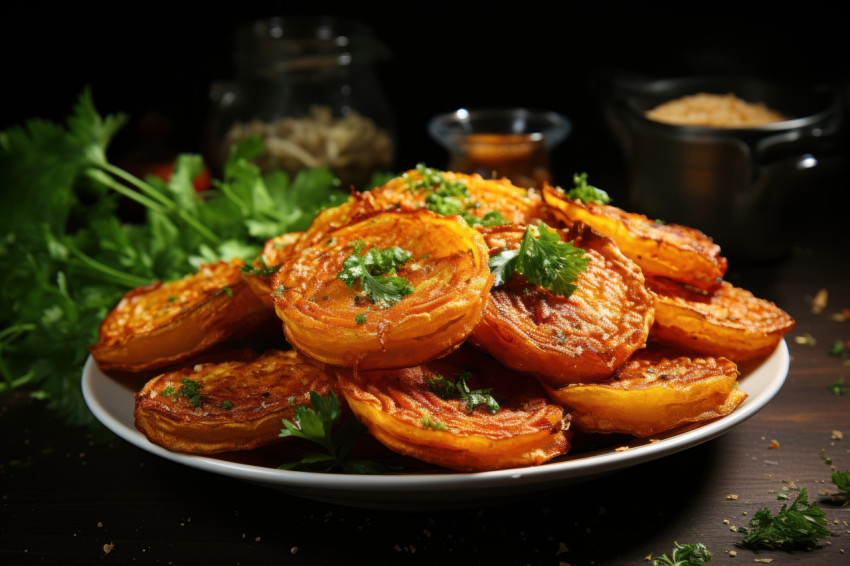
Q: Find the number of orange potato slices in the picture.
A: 10